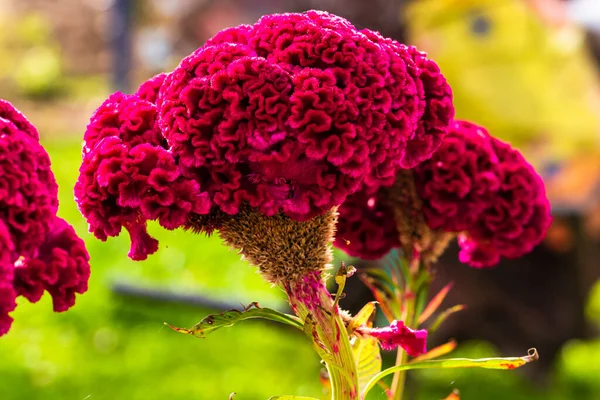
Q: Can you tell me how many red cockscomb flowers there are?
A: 3